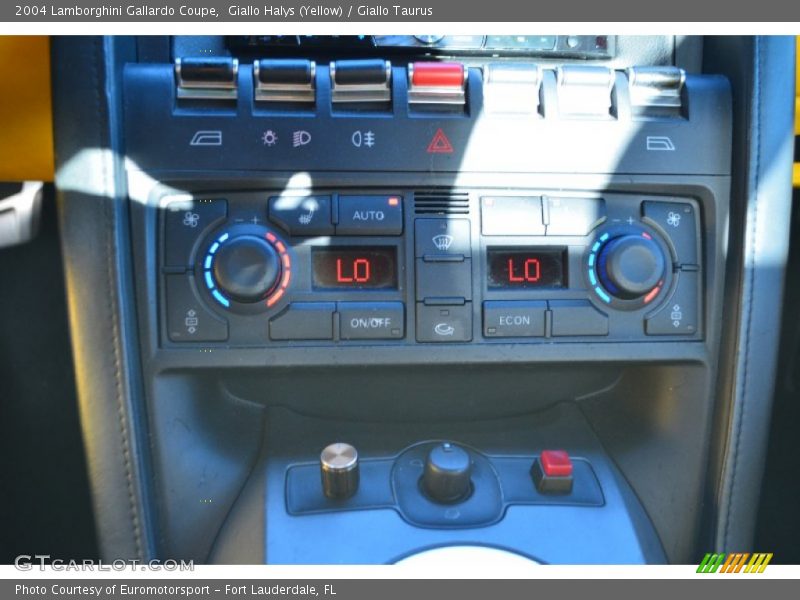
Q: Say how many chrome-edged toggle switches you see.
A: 7